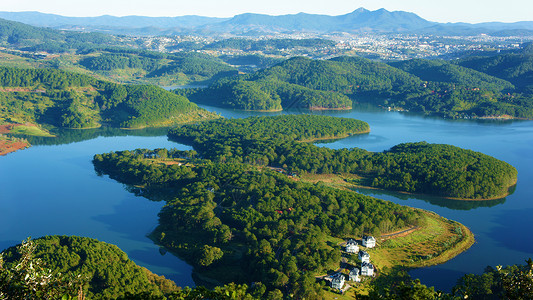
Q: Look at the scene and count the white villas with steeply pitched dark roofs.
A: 6